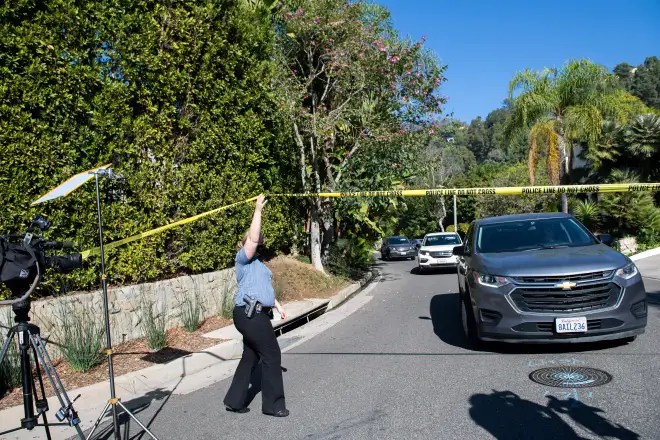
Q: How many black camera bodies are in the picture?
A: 1